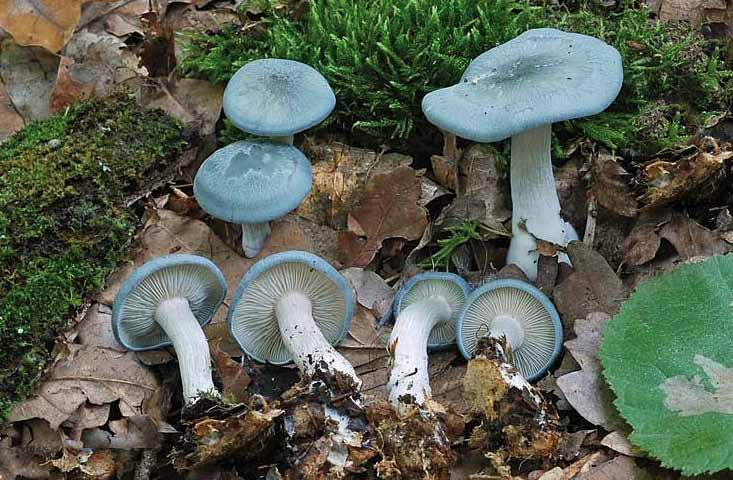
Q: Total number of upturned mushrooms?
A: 4